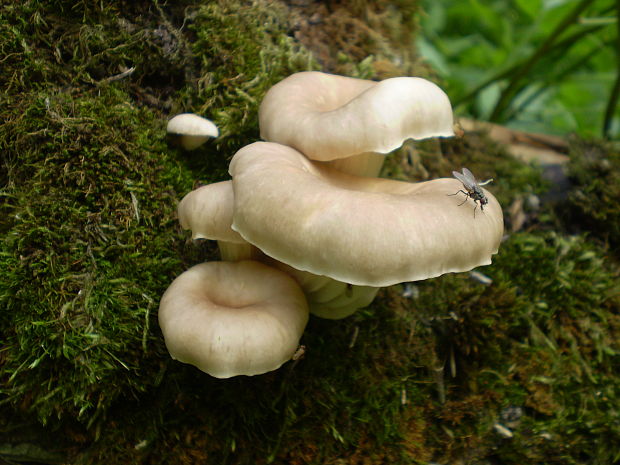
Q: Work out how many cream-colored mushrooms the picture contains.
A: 5